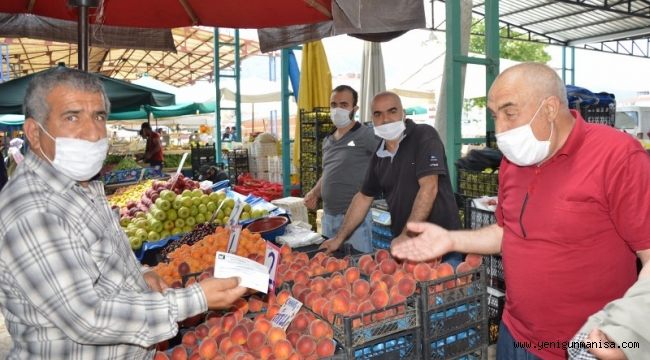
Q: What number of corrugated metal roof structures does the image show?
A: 1